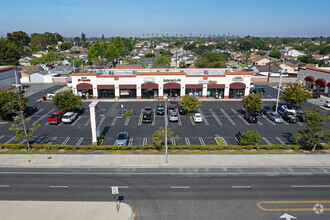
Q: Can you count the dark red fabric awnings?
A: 11